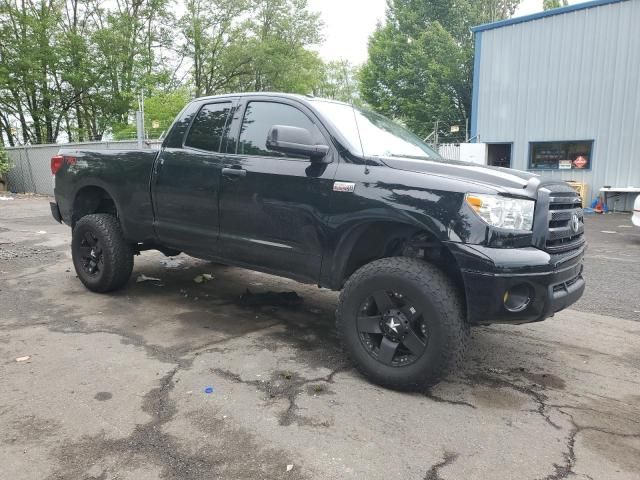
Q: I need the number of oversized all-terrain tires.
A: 2